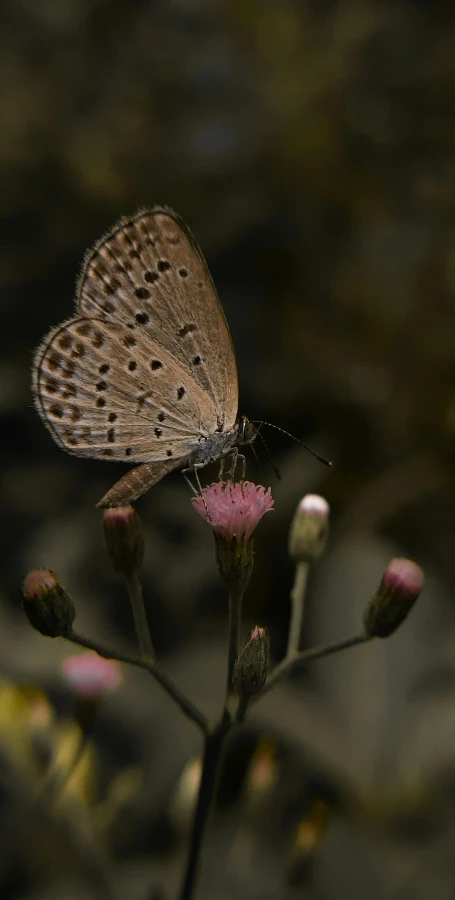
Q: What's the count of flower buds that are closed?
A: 5